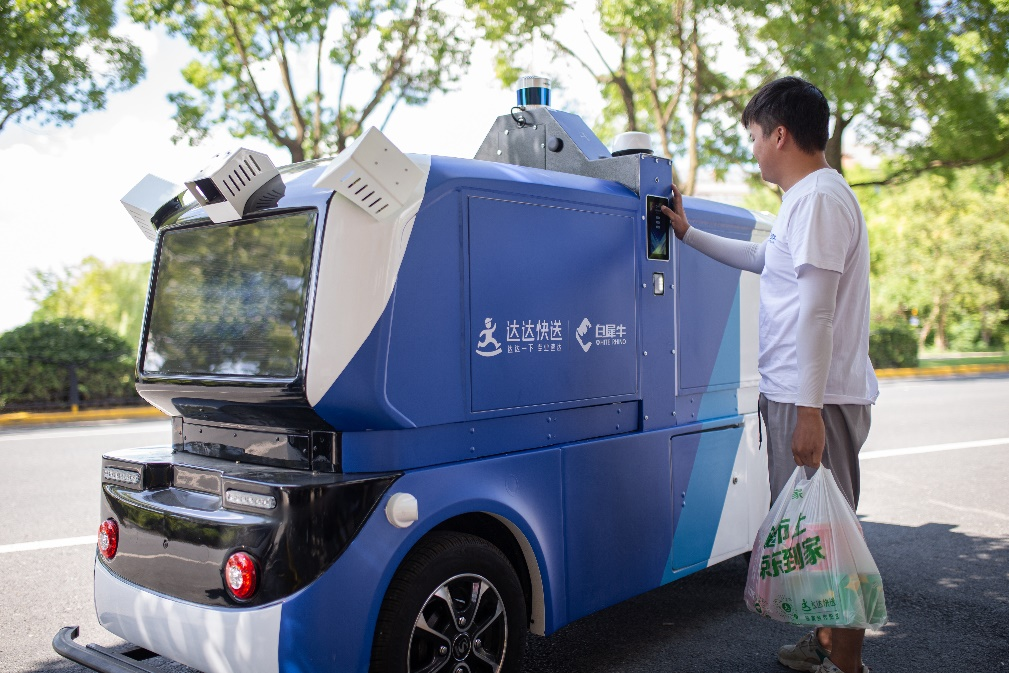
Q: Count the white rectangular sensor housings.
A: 3